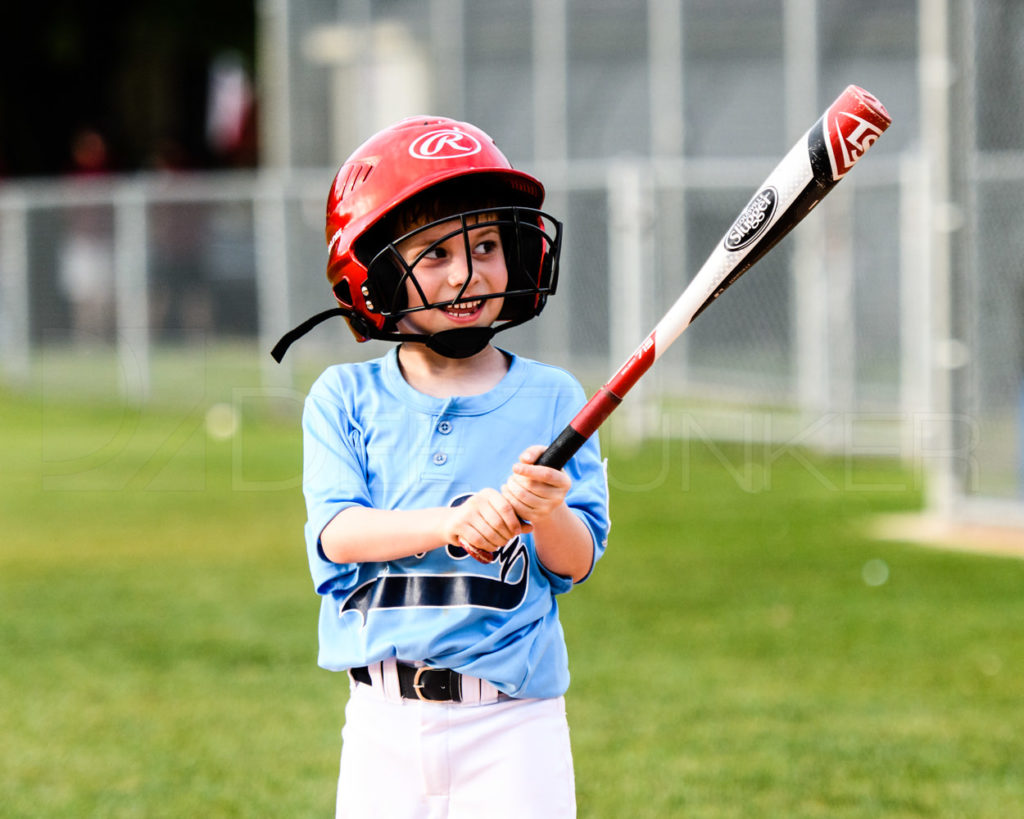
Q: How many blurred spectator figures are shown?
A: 2